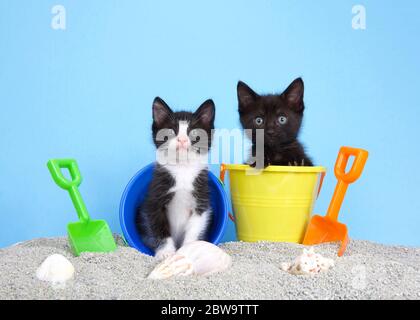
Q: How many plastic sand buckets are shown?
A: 2